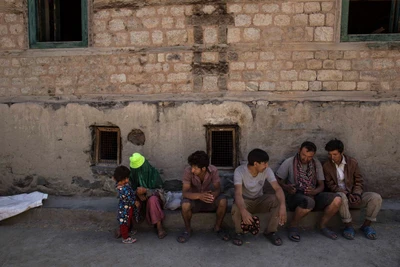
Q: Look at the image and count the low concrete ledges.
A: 1